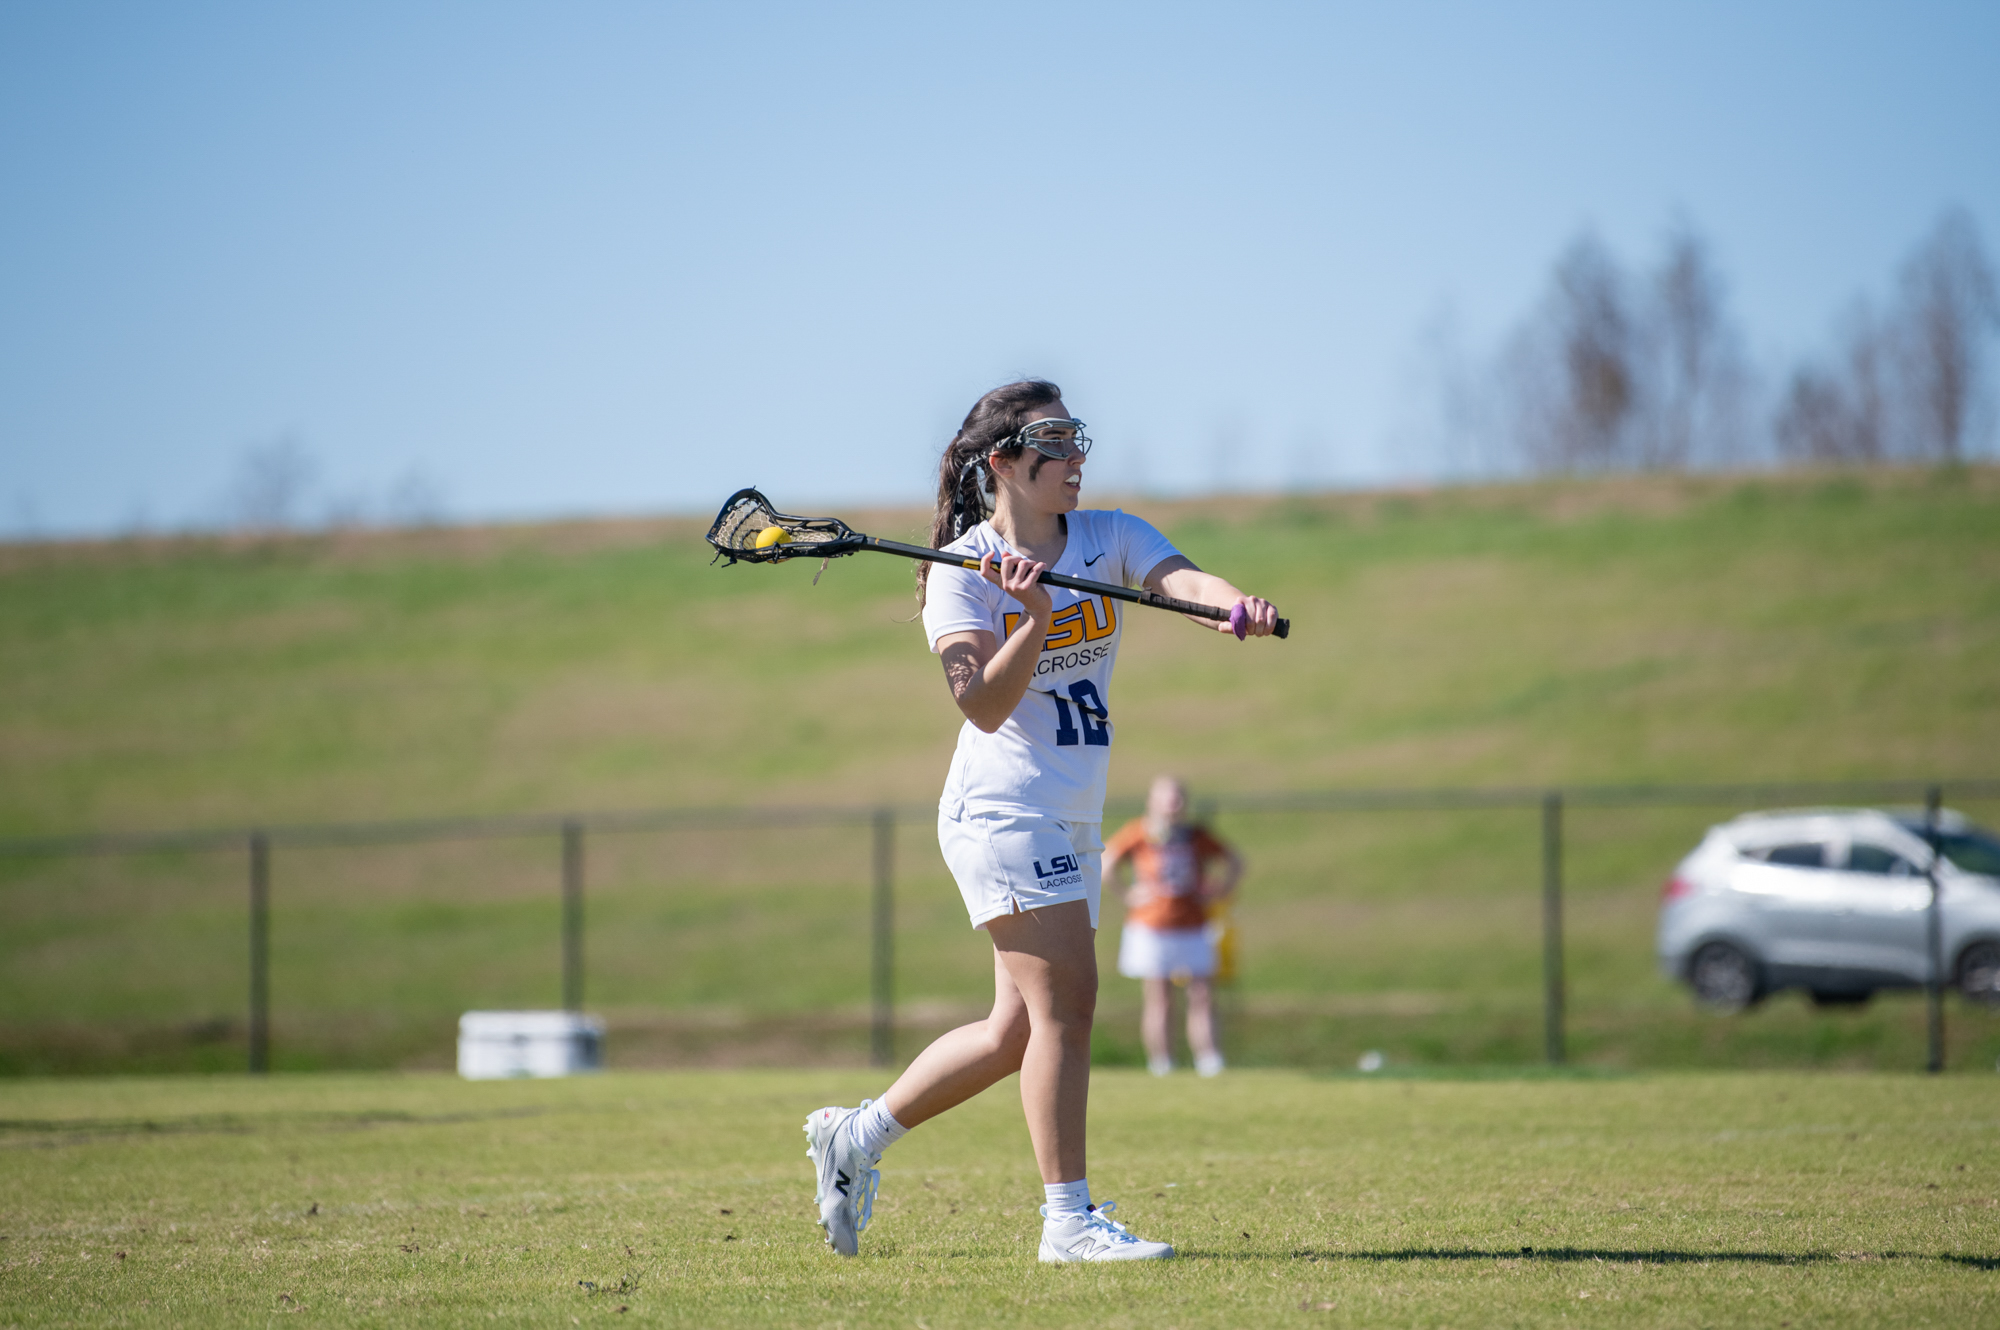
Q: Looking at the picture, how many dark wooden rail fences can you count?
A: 1